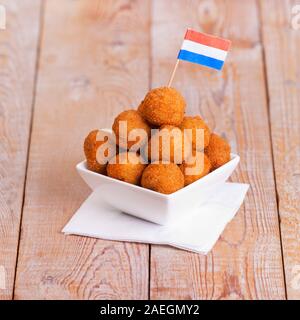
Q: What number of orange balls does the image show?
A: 9